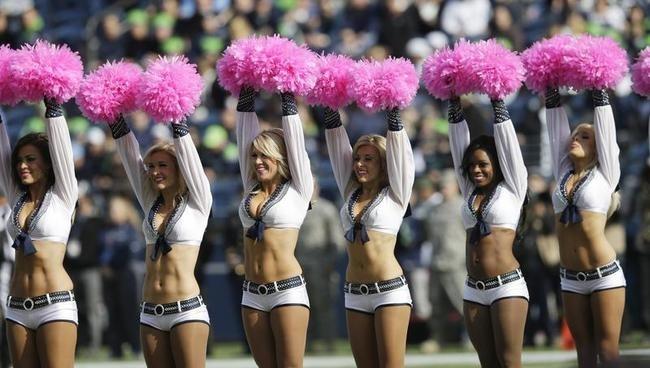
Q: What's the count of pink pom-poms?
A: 13